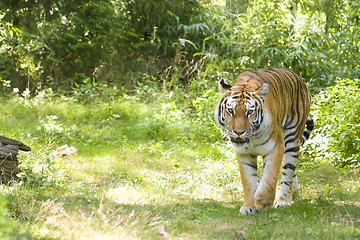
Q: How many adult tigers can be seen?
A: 1